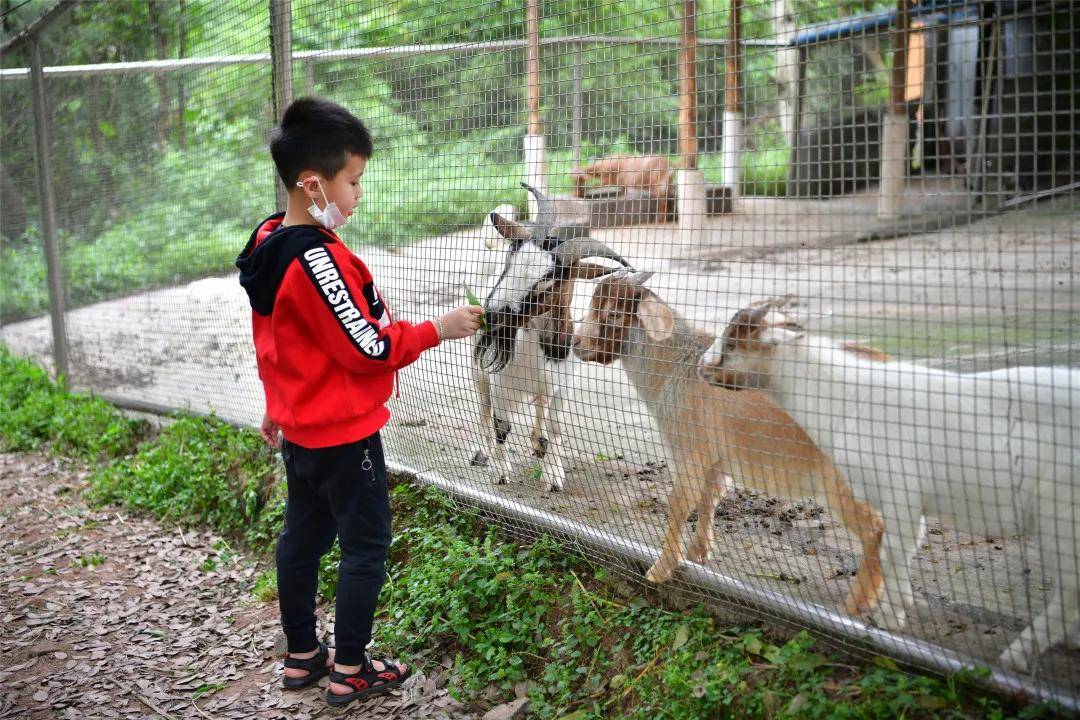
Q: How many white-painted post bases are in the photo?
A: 4